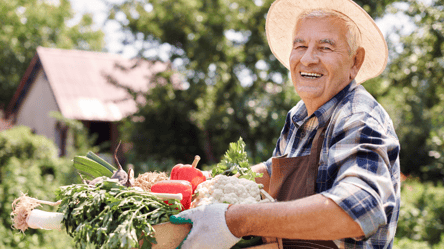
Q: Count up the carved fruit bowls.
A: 0